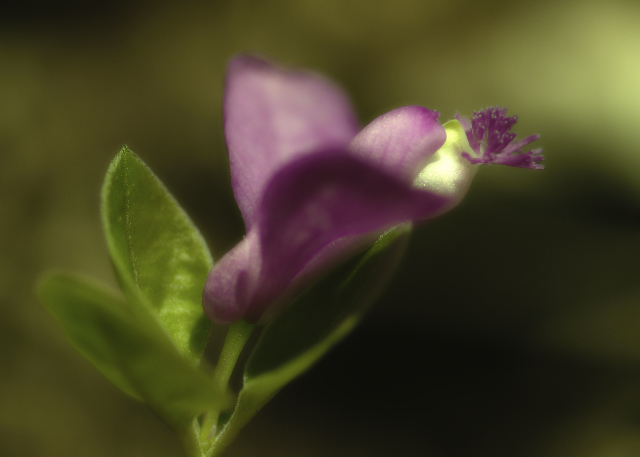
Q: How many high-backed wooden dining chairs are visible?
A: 0